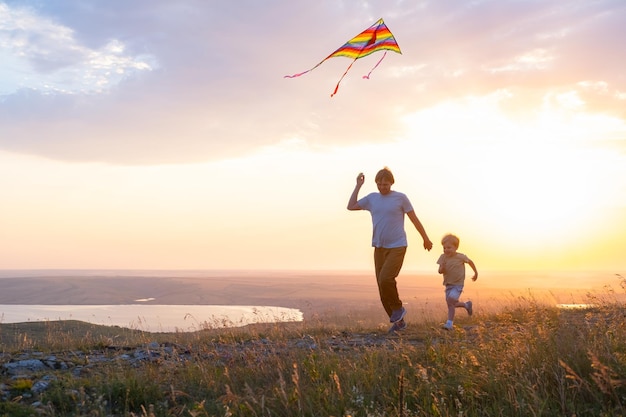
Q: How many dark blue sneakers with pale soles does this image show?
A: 2